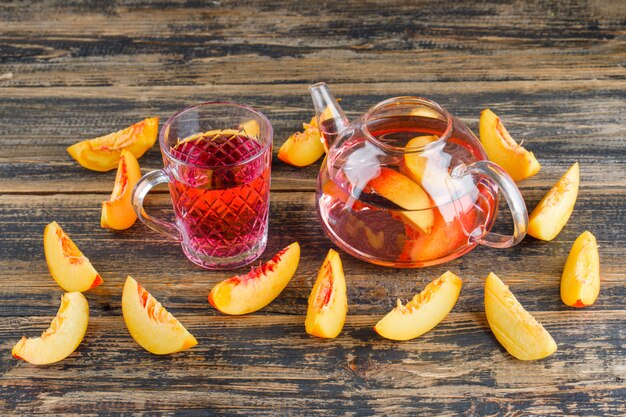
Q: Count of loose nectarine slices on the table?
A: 13